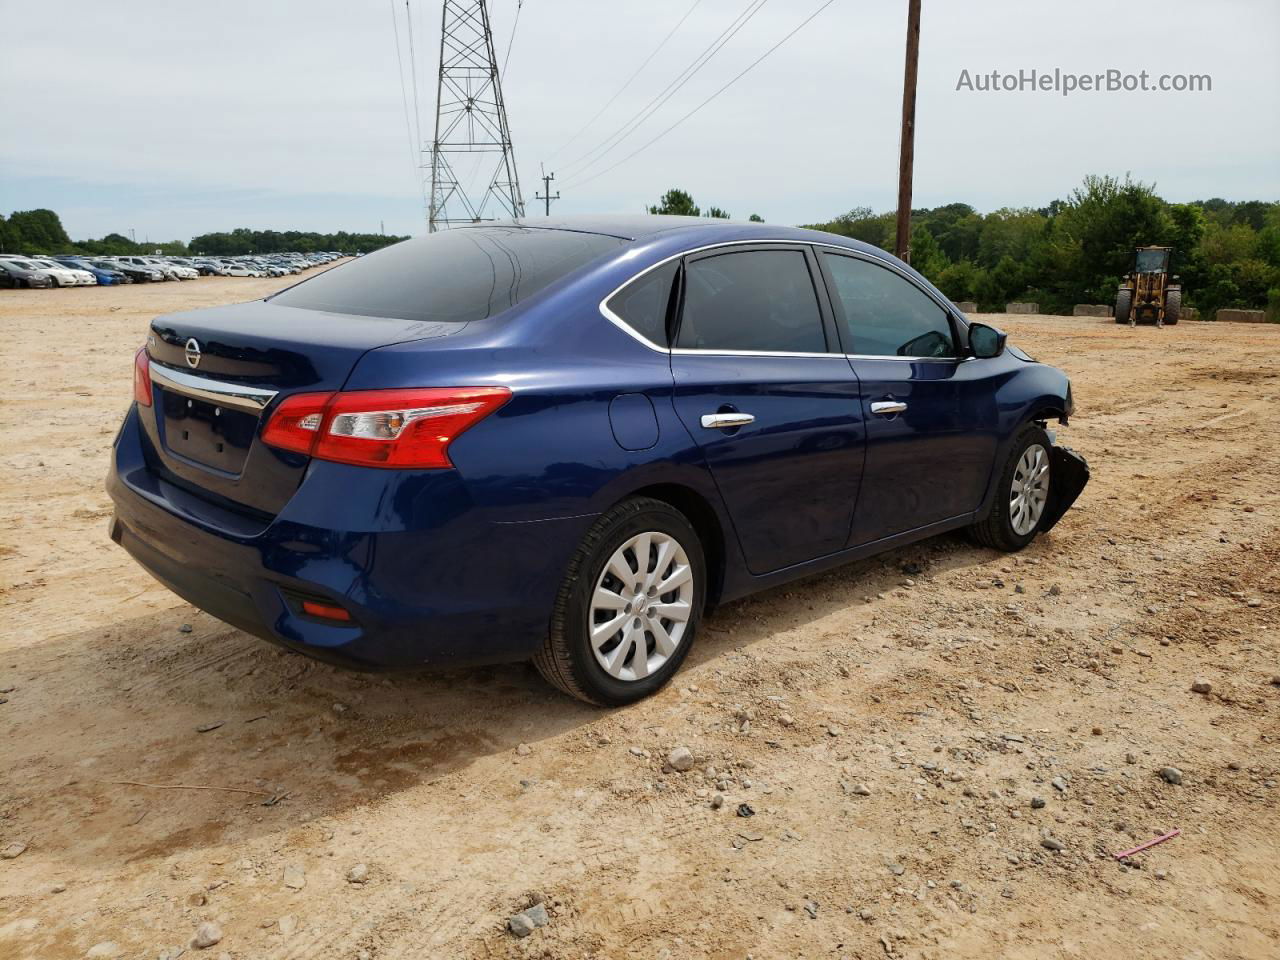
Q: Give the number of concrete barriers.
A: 5